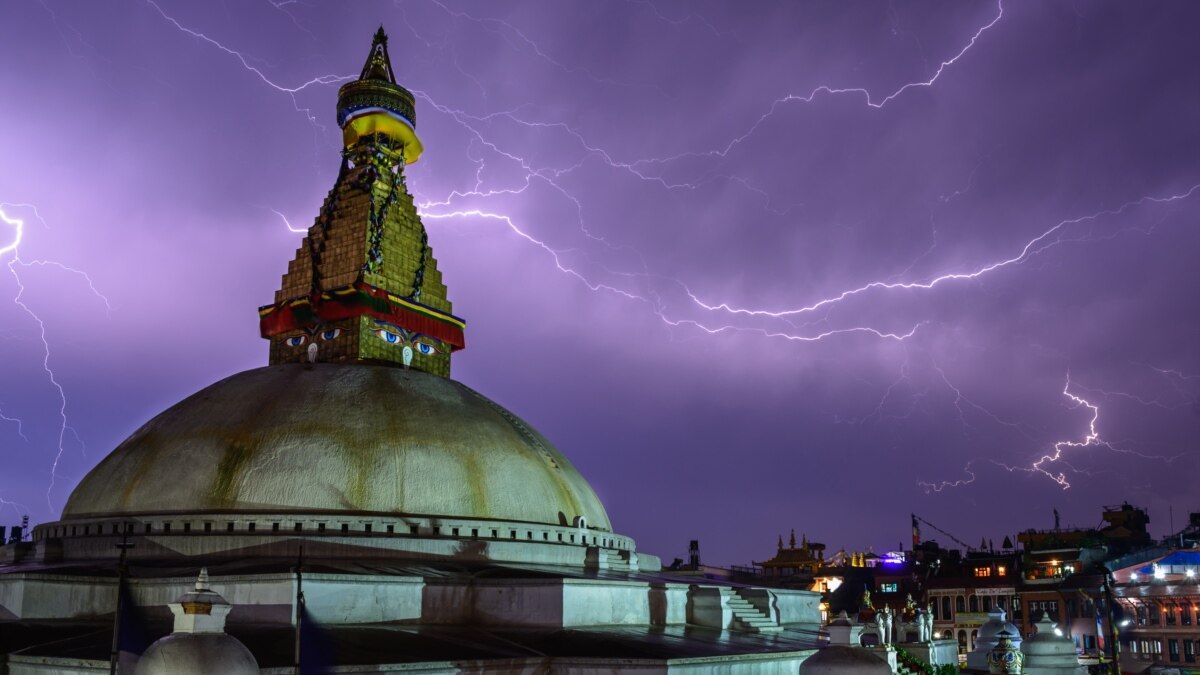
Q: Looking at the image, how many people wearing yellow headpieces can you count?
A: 0